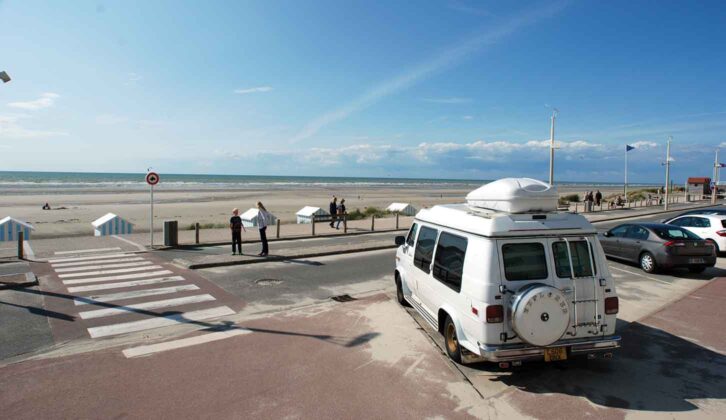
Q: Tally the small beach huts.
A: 5